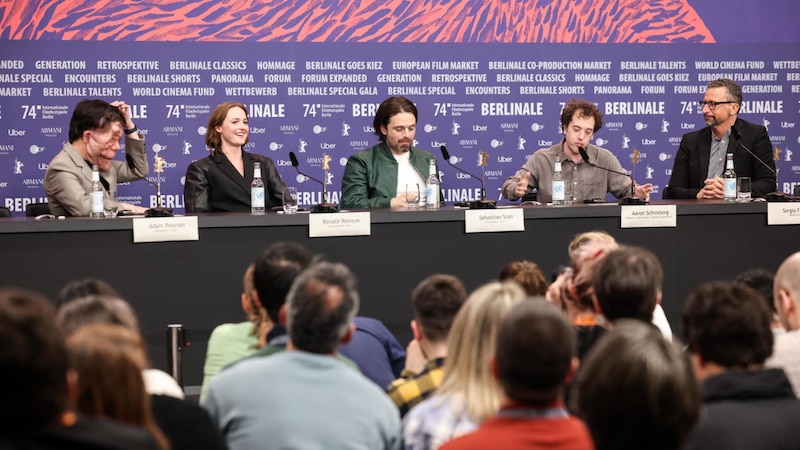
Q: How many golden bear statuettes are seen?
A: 5